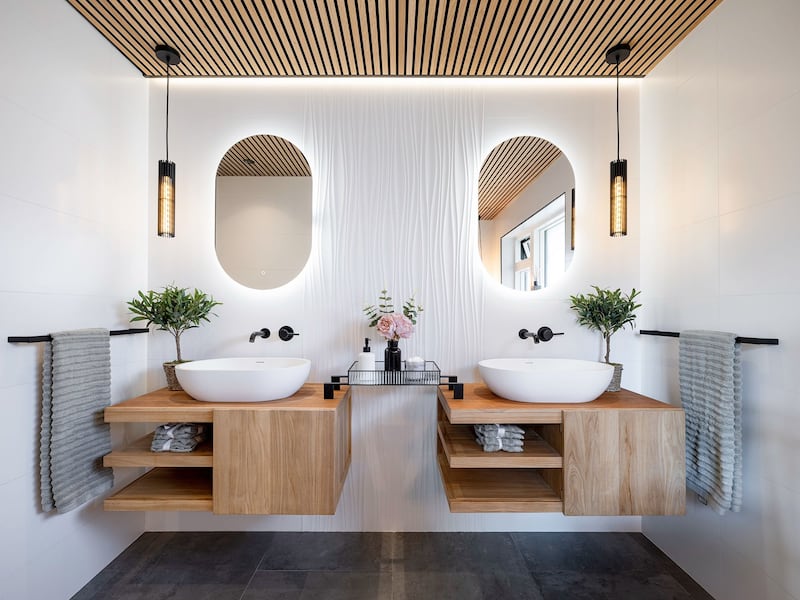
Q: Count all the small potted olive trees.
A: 2